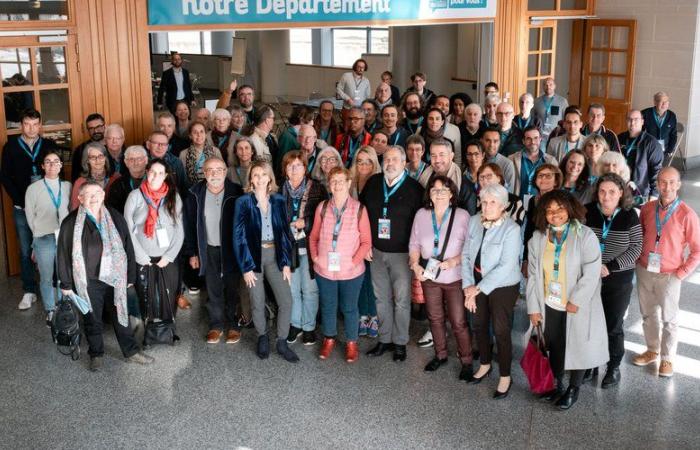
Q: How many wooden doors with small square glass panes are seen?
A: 3